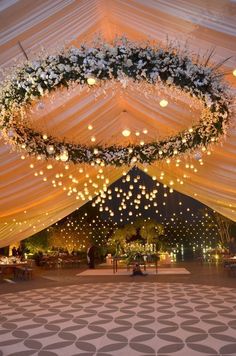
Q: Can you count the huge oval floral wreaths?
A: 1